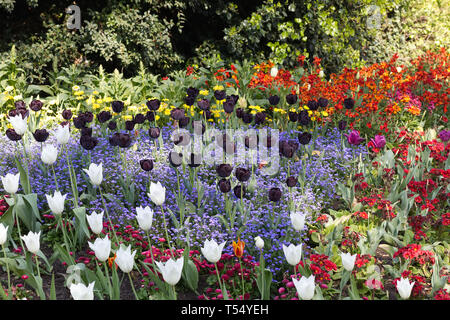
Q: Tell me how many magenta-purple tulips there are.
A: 3